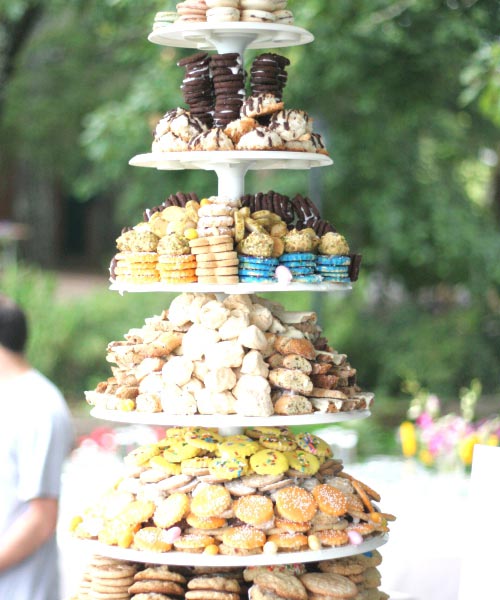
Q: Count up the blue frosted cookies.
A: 12